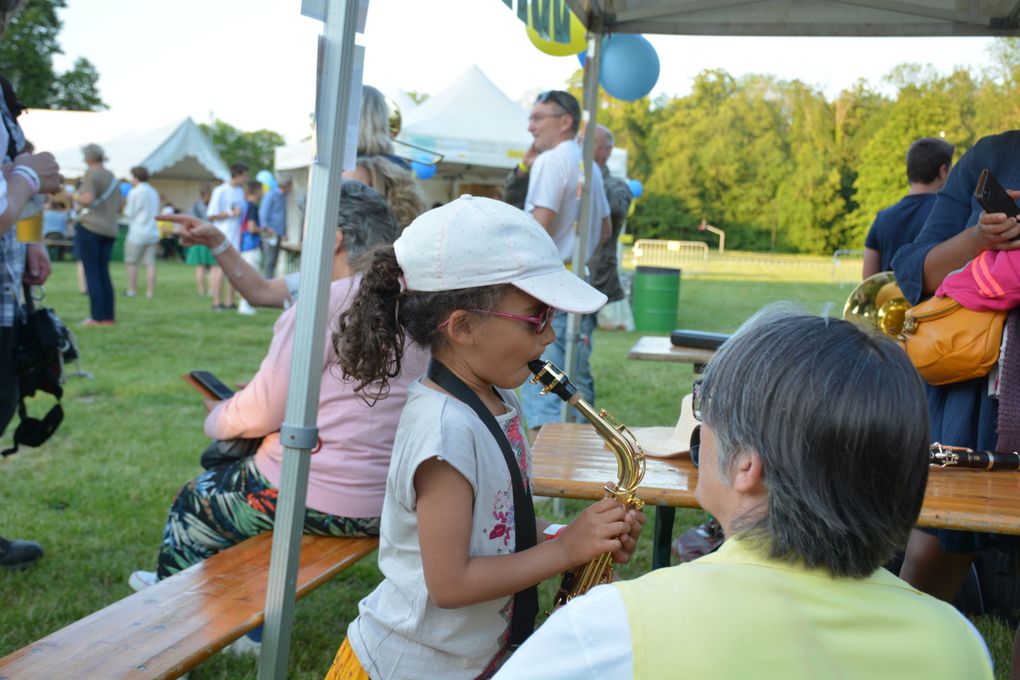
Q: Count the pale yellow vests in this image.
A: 1